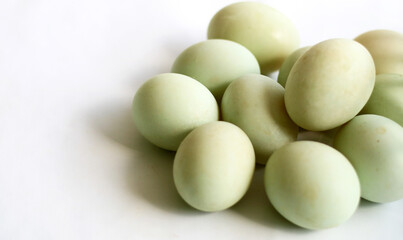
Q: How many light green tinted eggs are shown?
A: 11